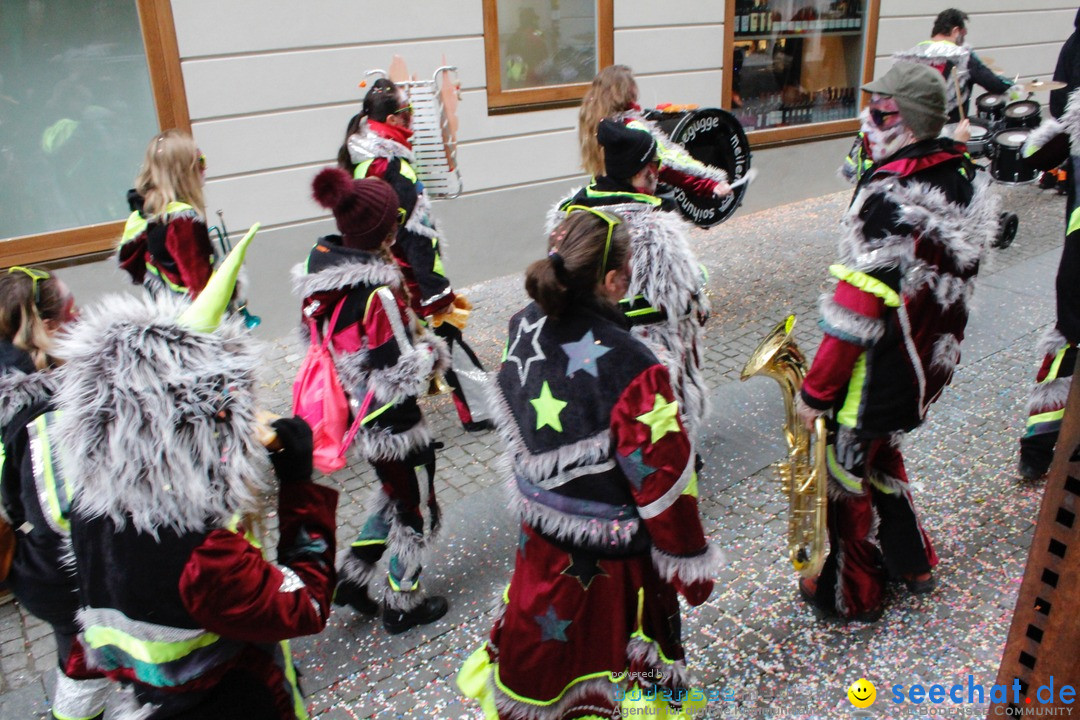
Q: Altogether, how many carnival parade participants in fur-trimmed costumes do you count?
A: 11